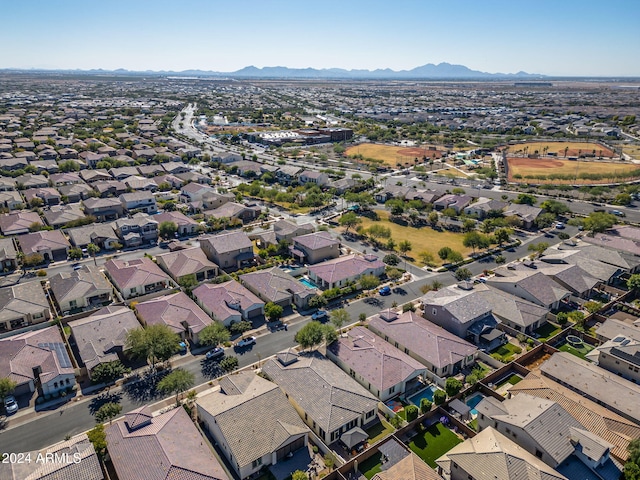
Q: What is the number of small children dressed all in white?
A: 0